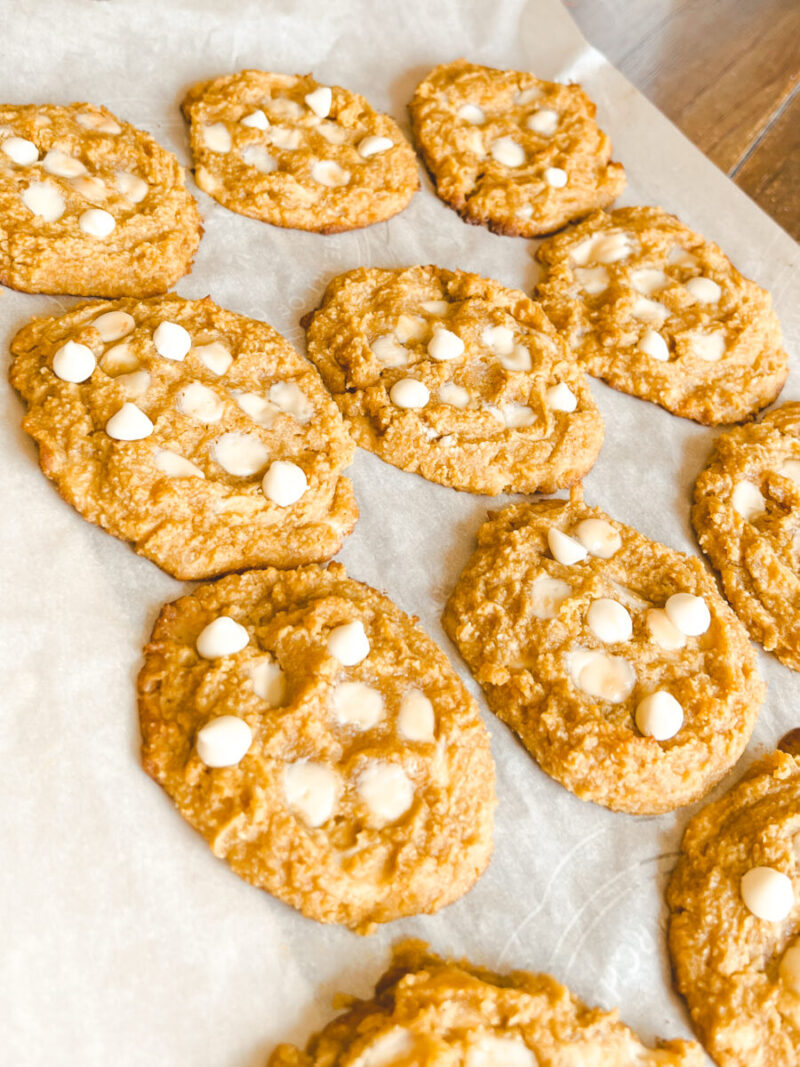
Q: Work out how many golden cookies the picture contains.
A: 11